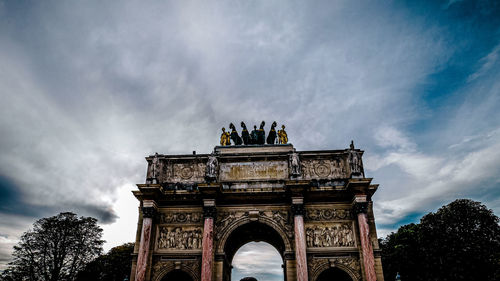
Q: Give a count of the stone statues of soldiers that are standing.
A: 4